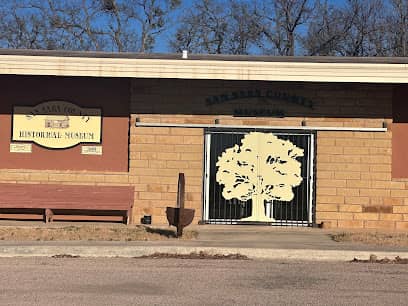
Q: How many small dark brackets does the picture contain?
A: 4